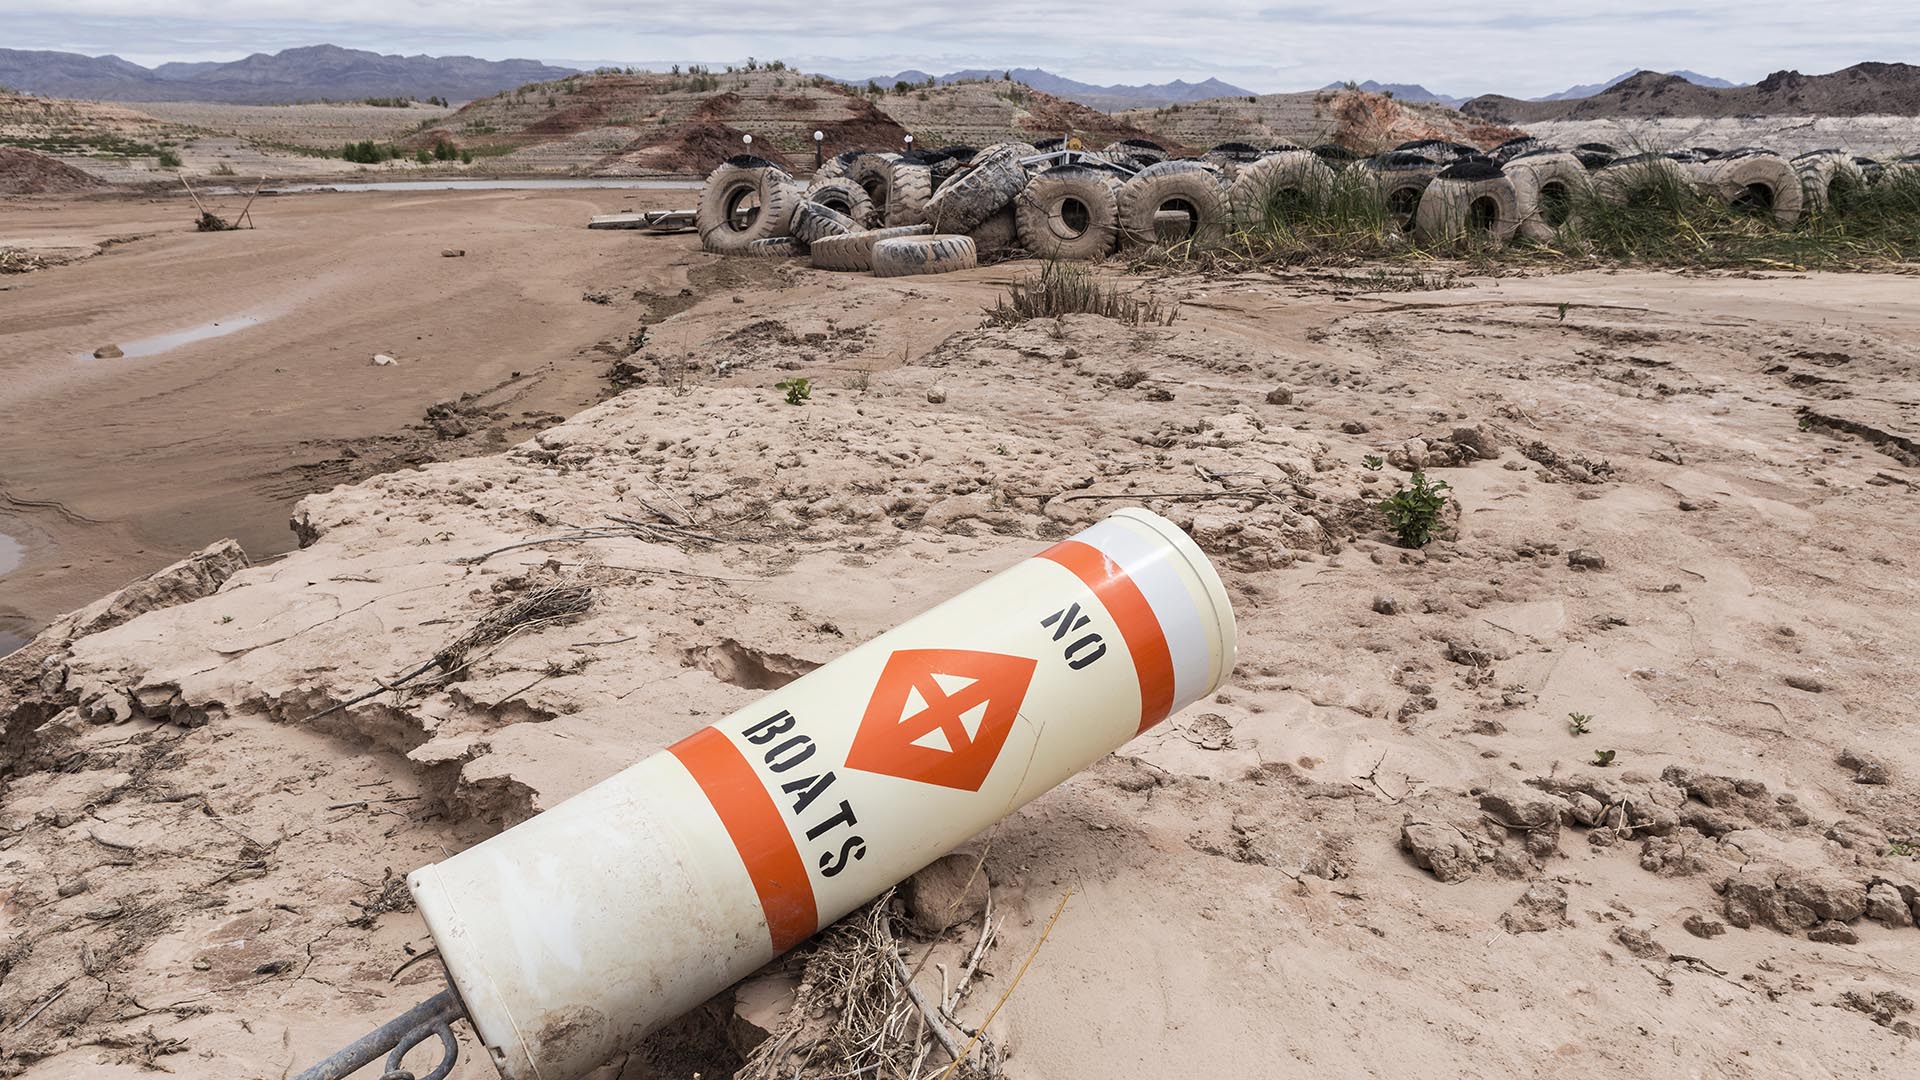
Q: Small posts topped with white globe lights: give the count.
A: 3